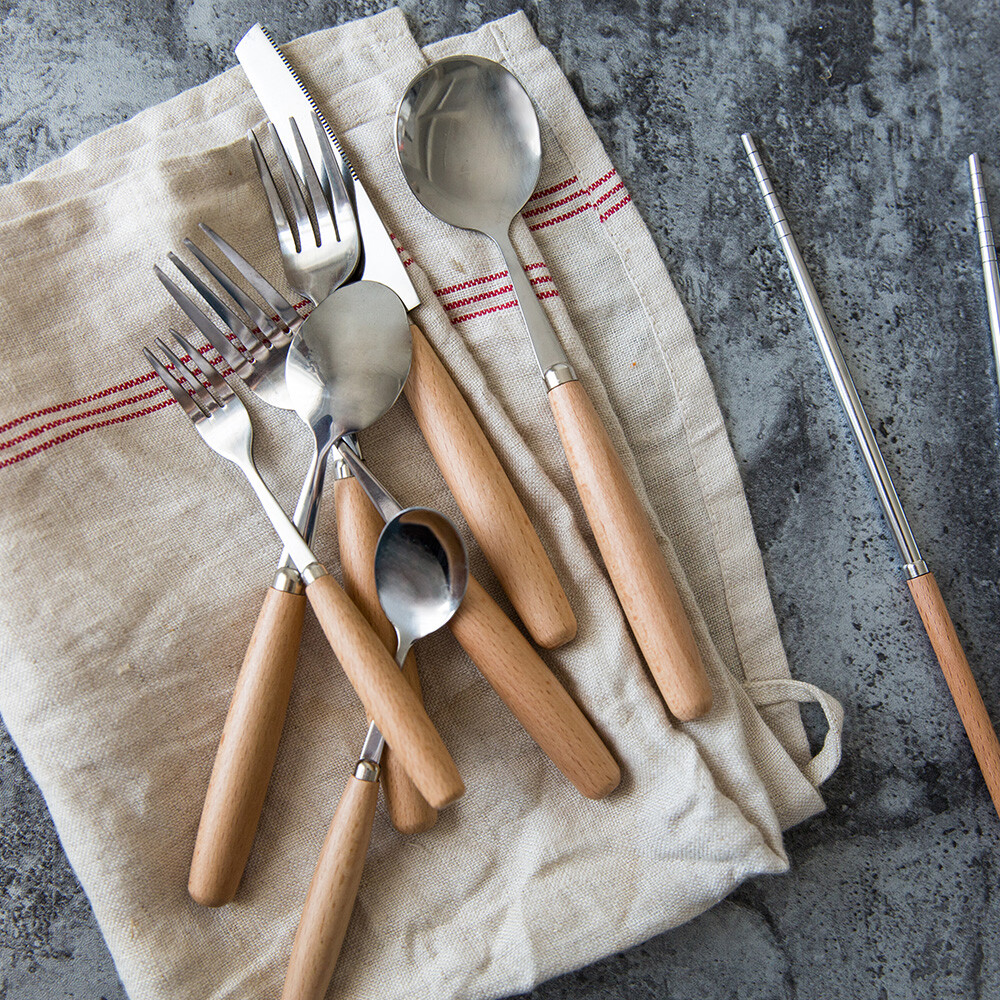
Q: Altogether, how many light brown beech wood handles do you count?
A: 8